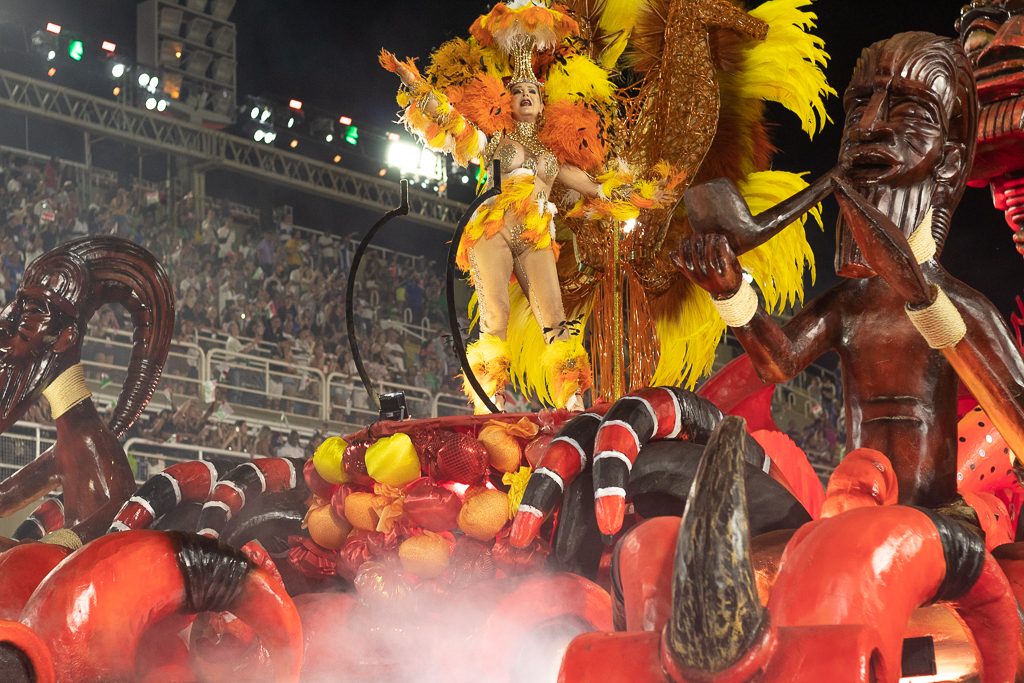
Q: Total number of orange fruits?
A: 5